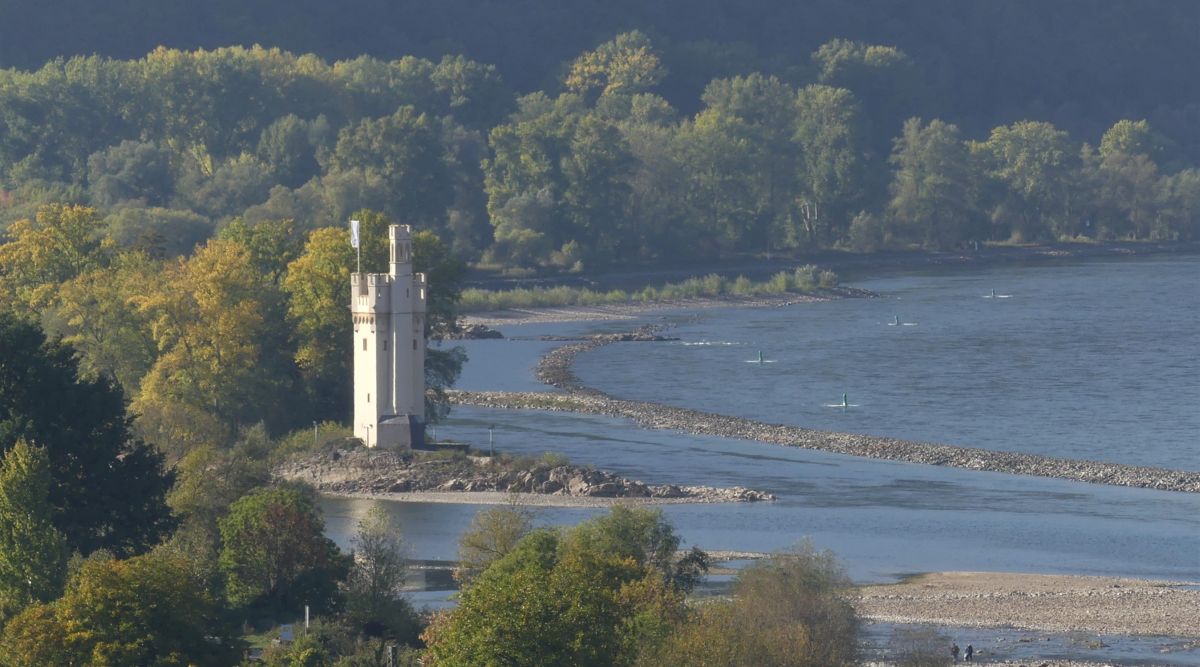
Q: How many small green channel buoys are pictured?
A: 4